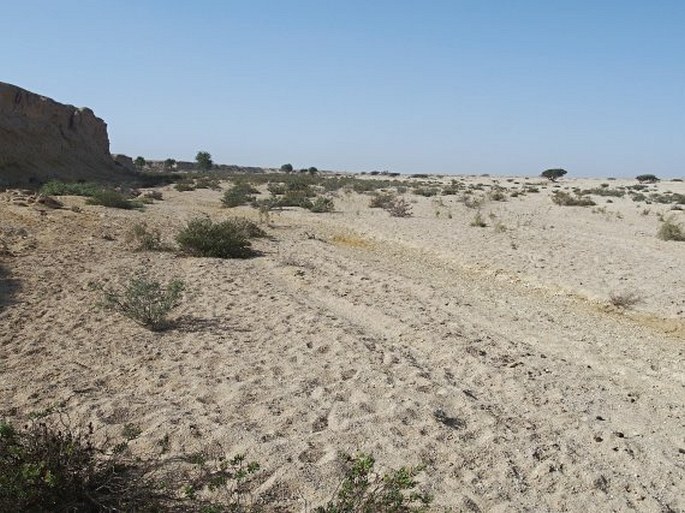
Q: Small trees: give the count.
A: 7